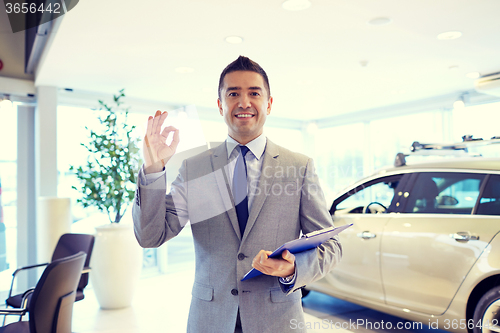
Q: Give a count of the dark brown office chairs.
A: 2